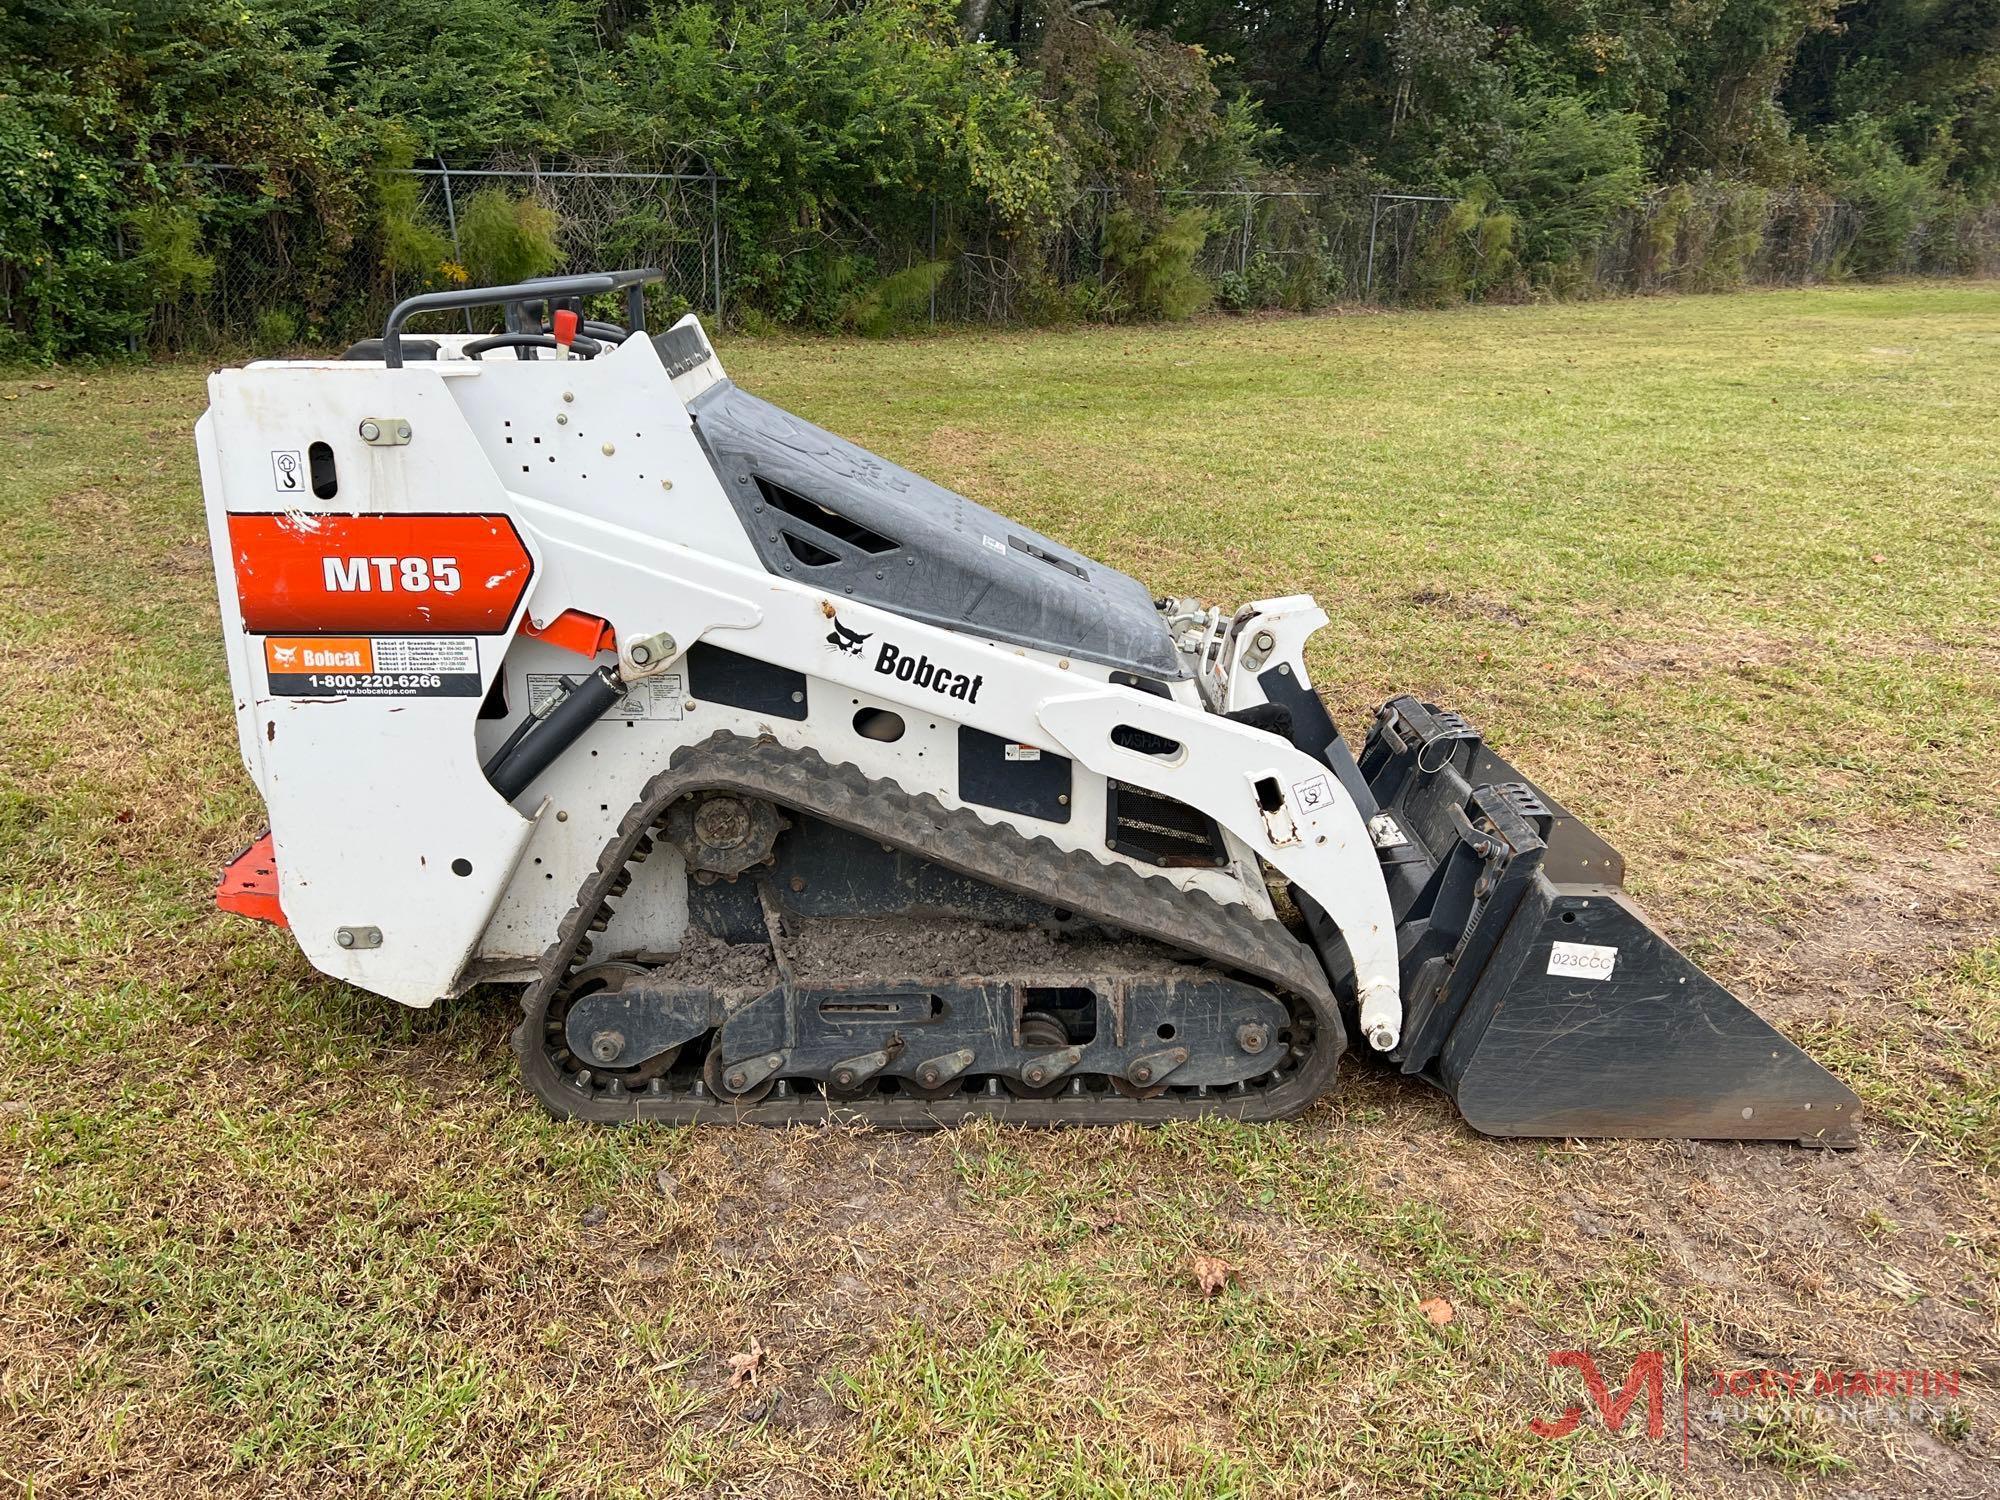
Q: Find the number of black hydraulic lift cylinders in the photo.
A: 1